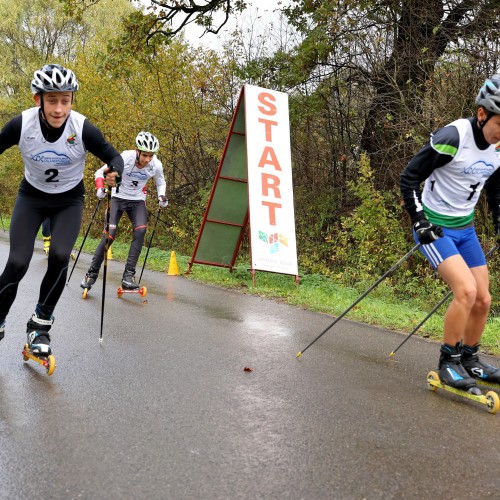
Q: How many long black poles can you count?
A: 5